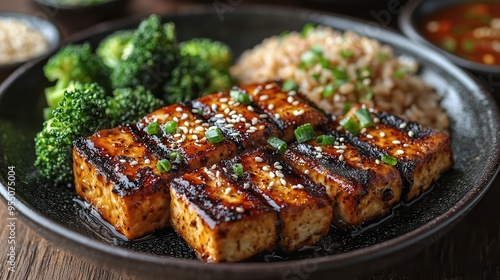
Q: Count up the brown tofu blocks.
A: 8